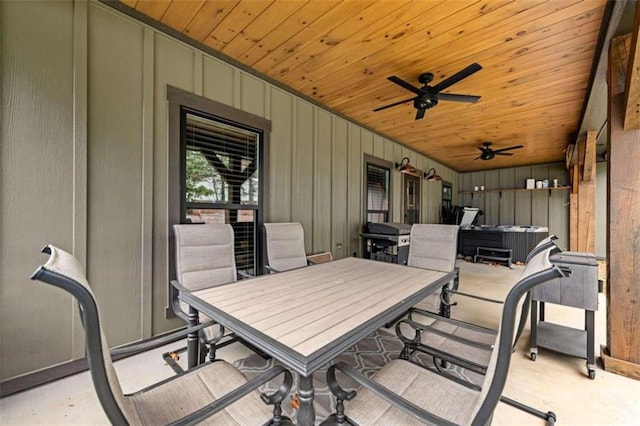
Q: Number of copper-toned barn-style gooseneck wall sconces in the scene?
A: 2